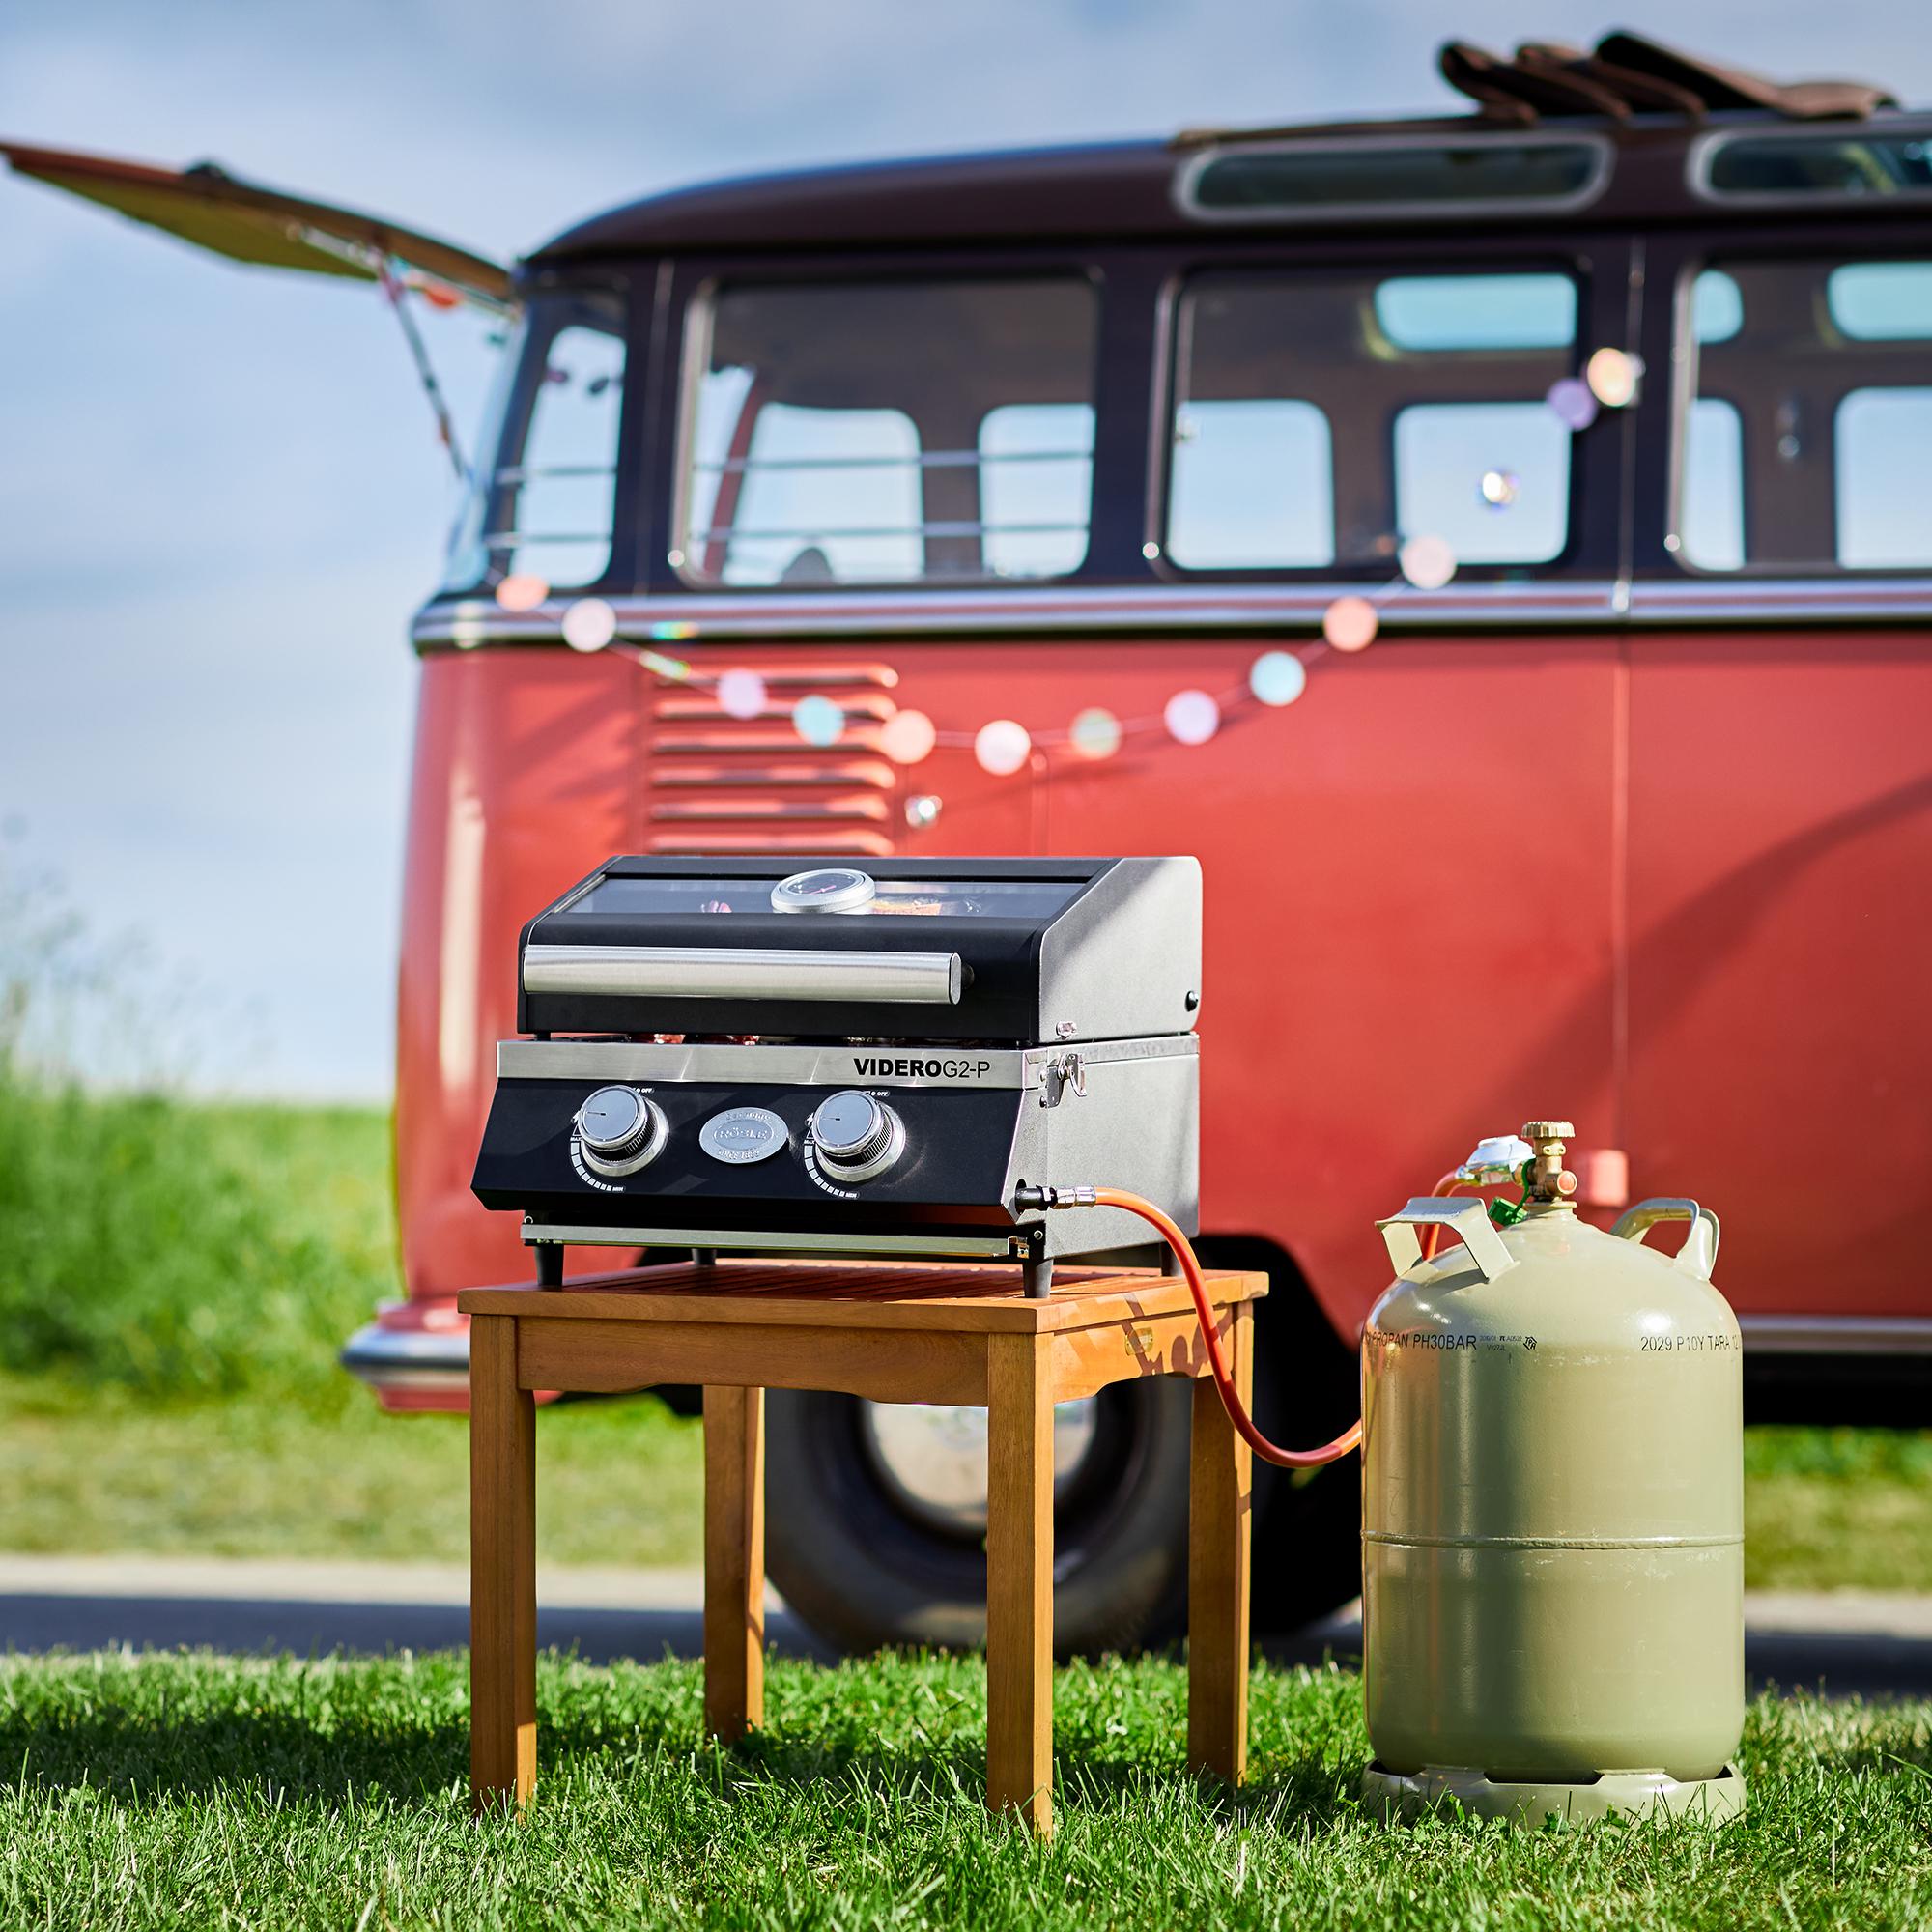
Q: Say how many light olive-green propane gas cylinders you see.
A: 1